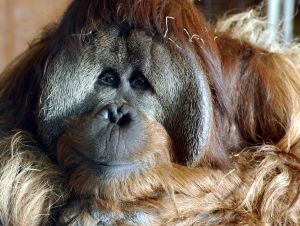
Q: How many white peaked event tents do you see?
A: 0